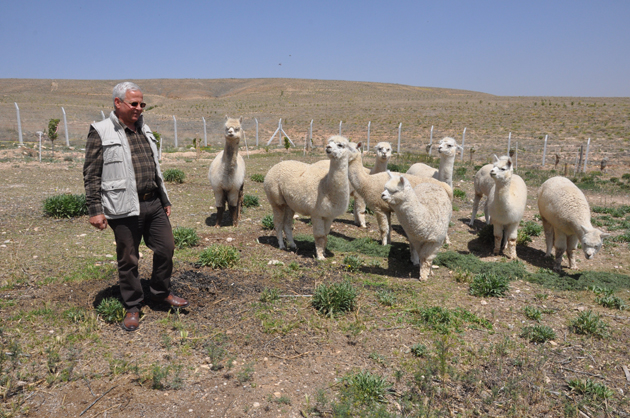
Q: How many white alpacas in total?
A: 9